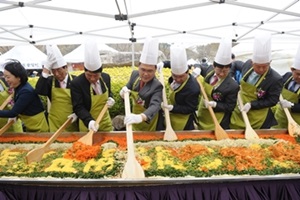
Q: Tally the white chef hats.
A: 7